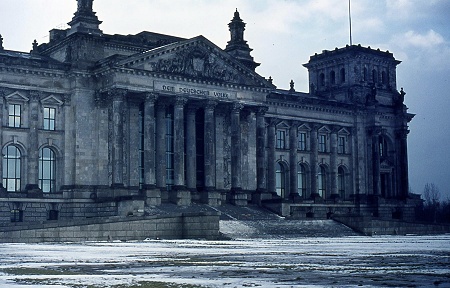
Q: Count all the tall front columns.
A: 6